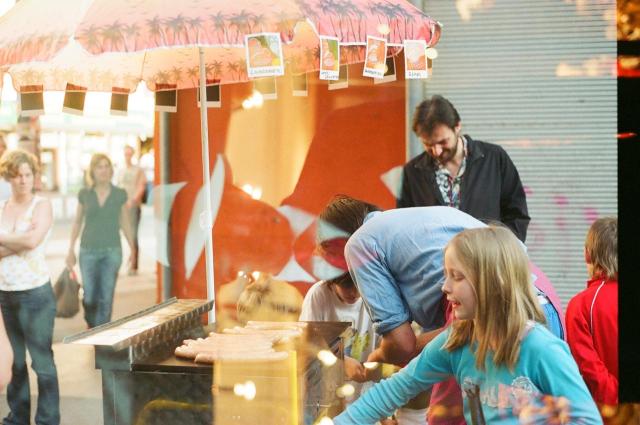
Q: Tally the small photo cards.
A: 13